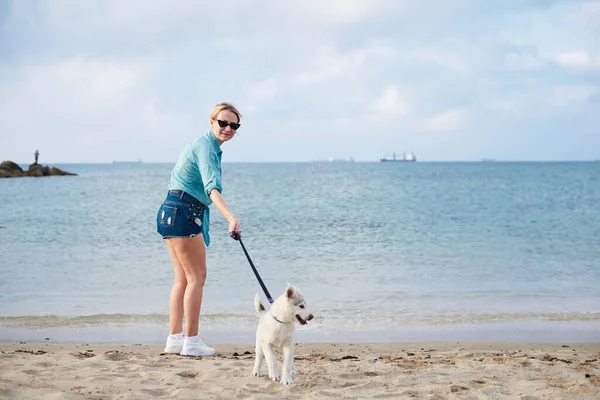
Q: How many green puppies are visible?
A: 0